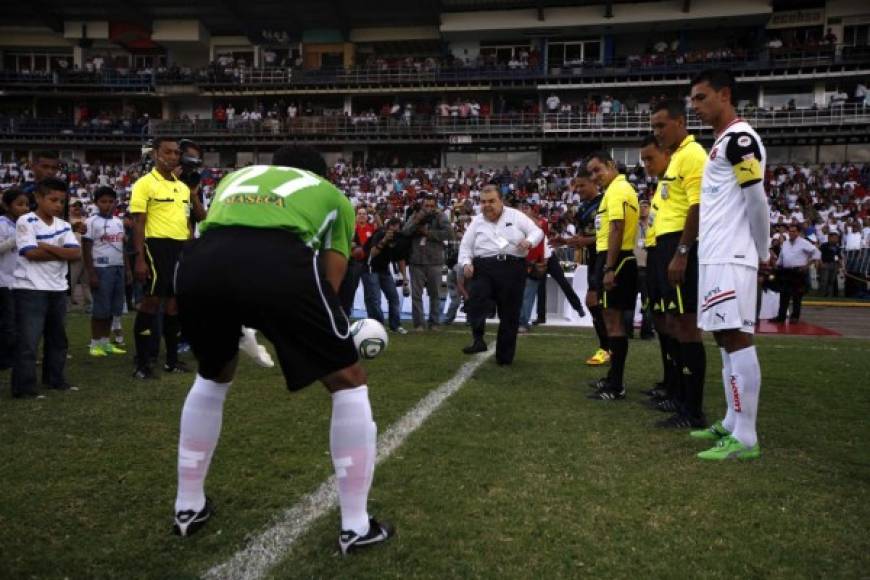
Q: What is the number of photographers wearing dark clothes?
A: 2